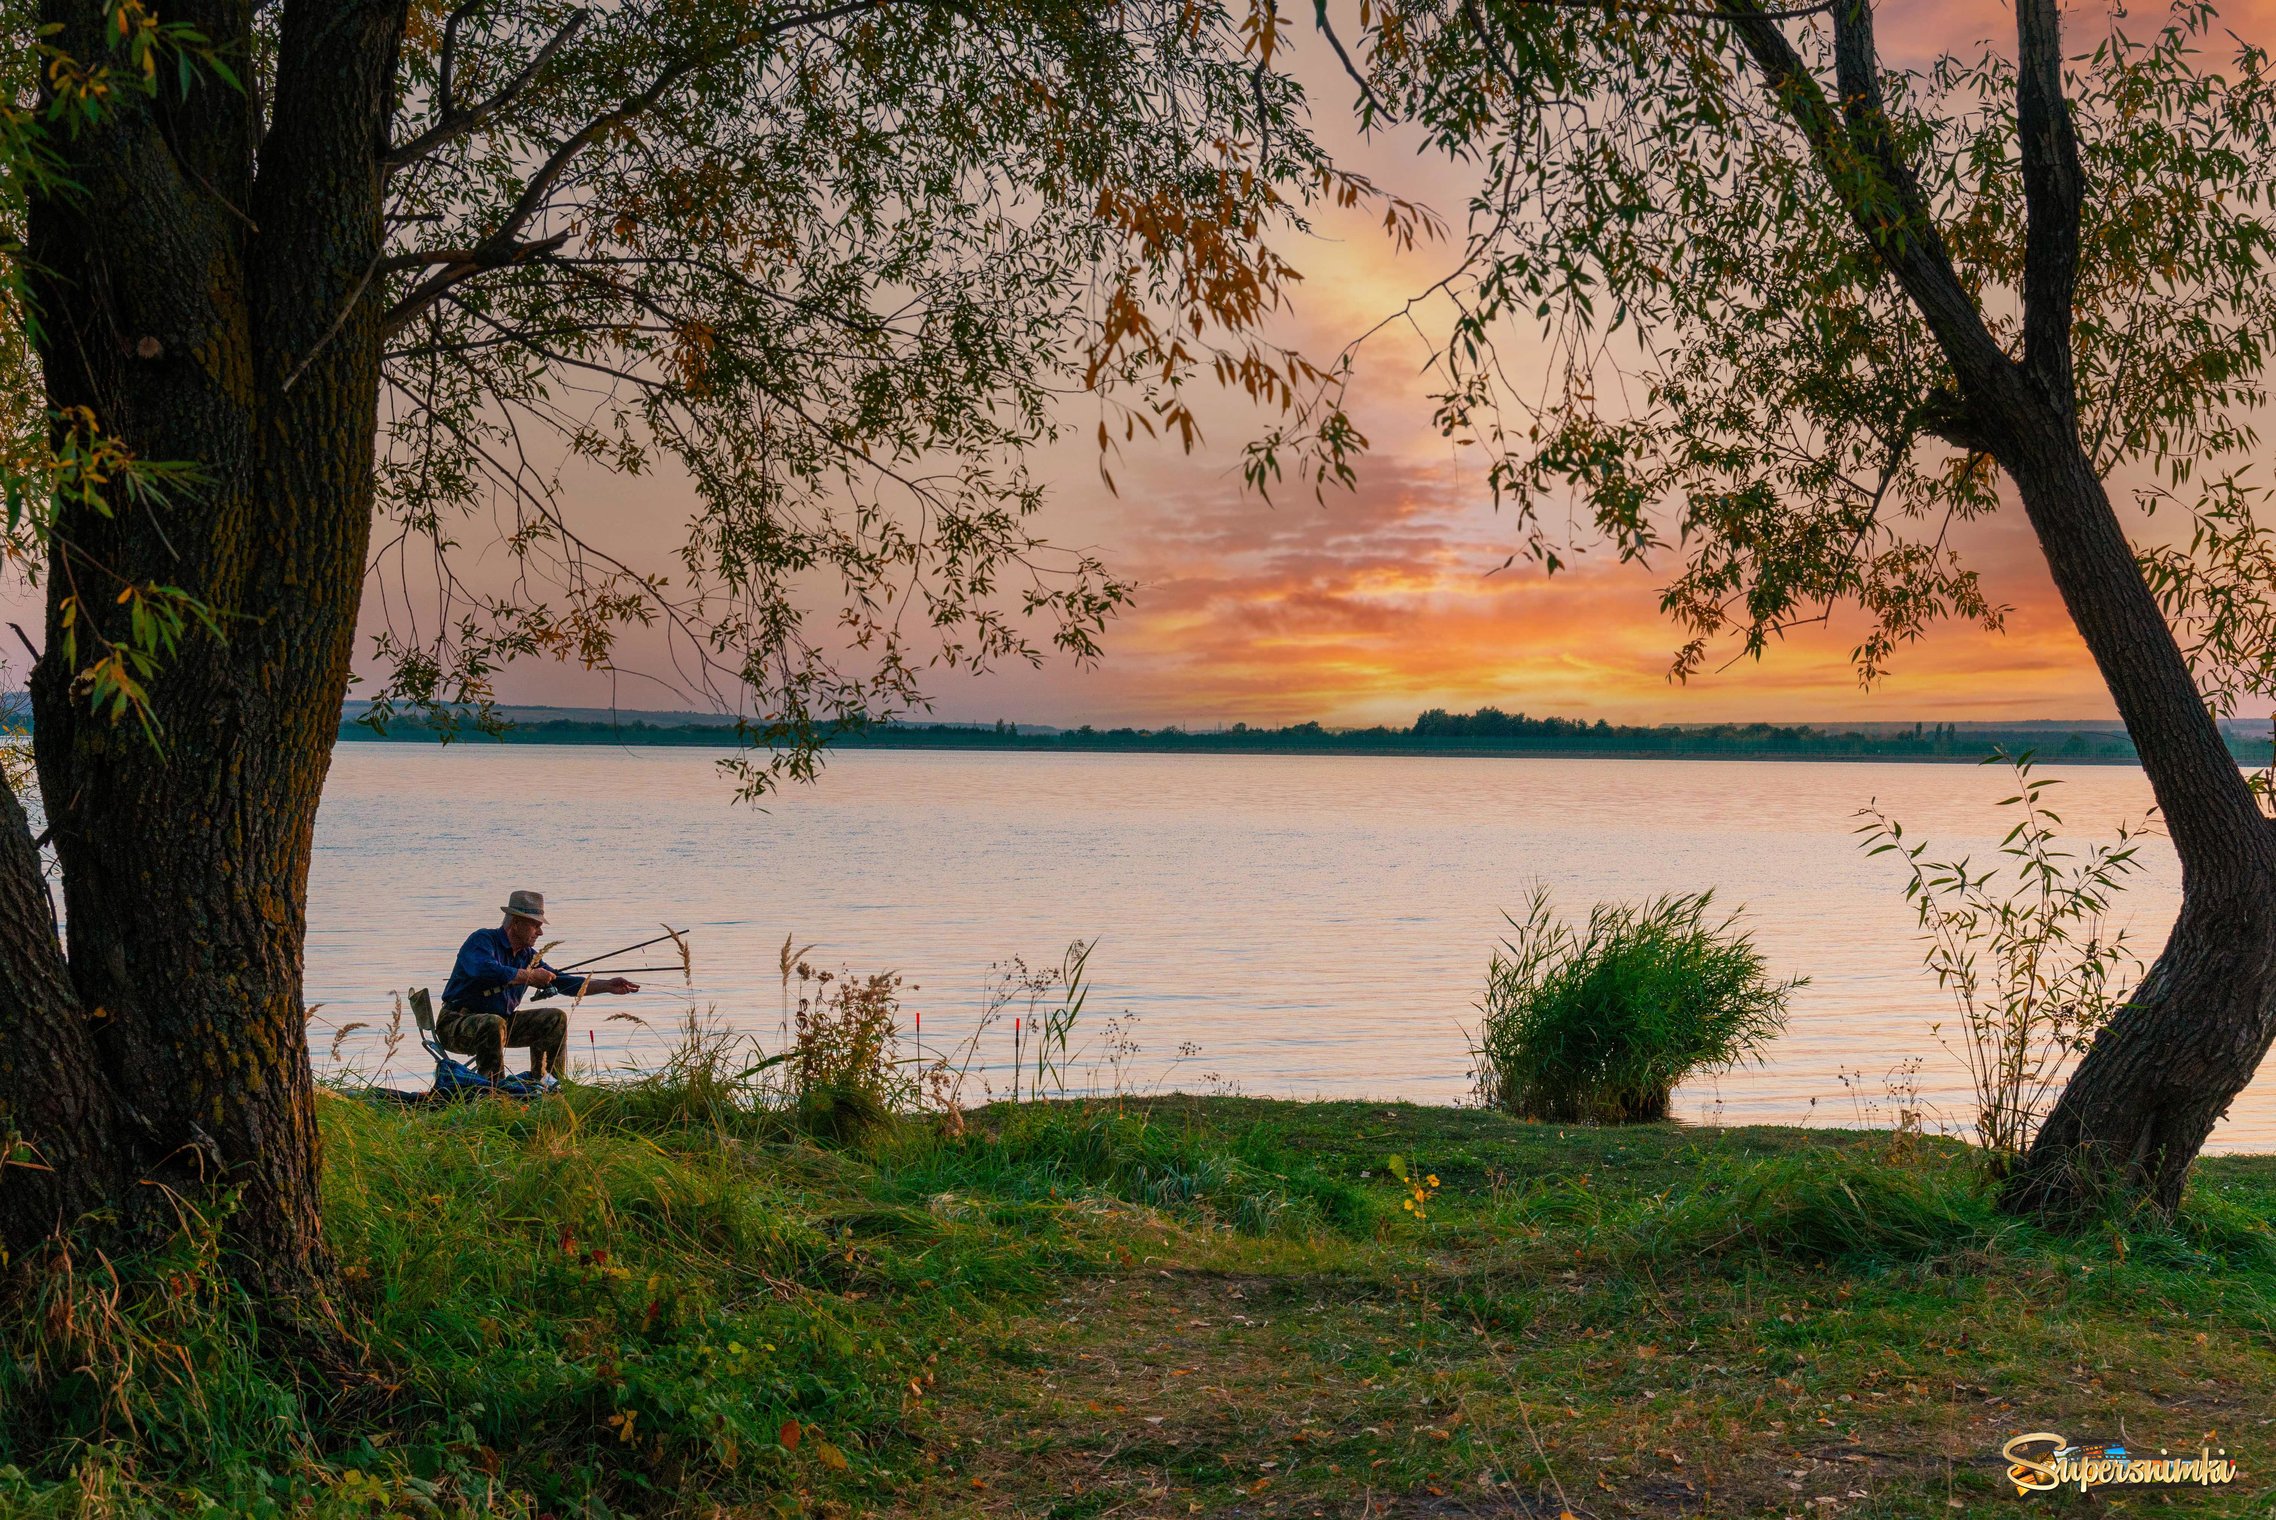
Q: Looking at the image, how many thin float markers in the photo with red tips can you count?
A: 3